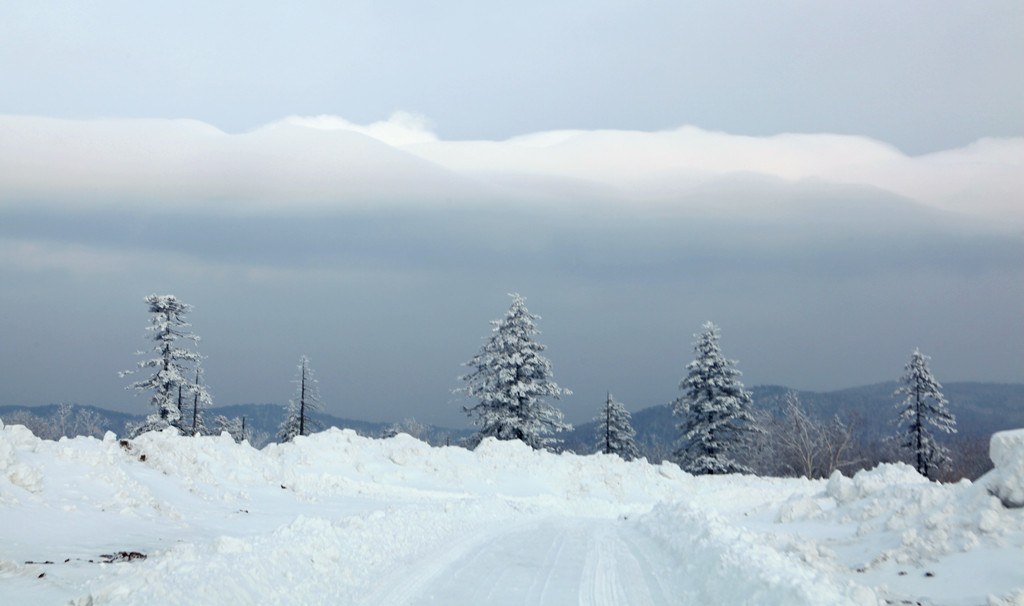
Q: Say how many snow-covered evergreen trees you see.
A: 6